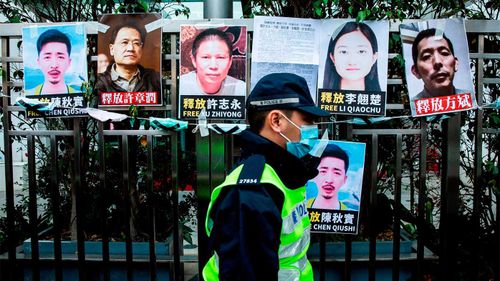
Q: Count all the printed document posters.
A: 1